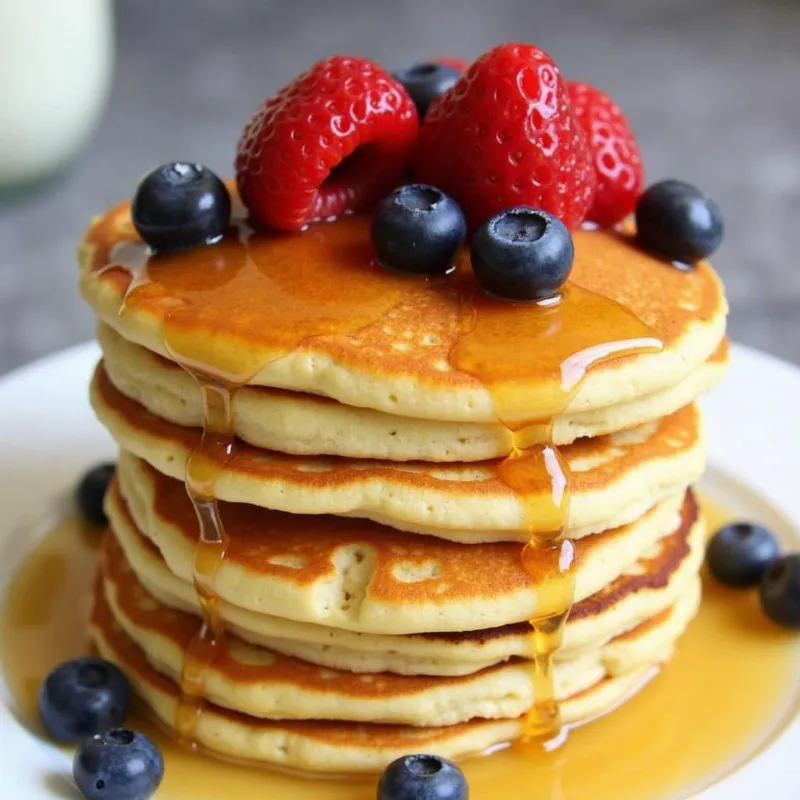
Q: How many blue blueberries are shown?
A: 11